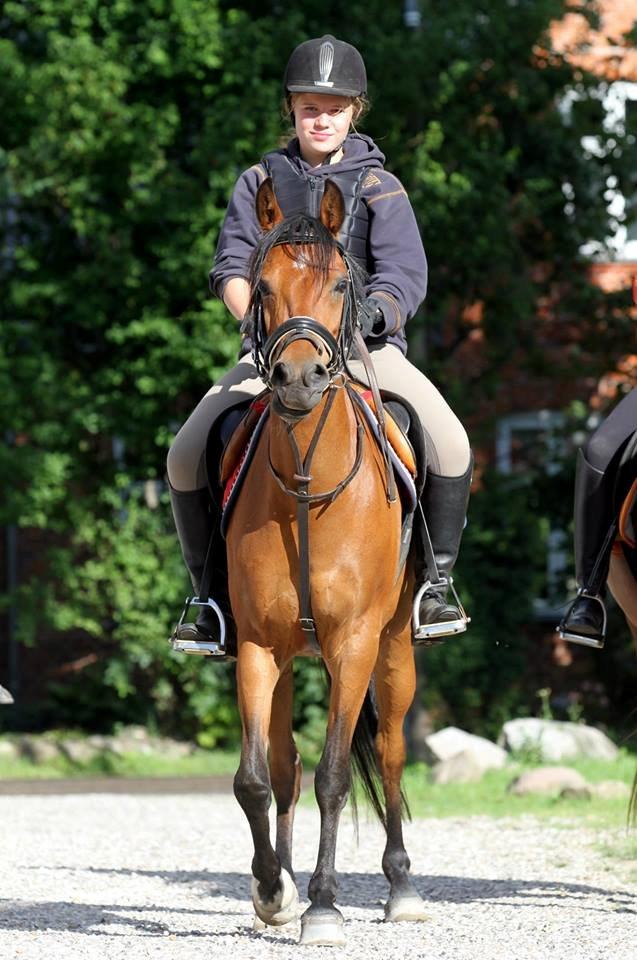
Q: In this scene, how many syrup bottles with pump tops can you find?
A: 0